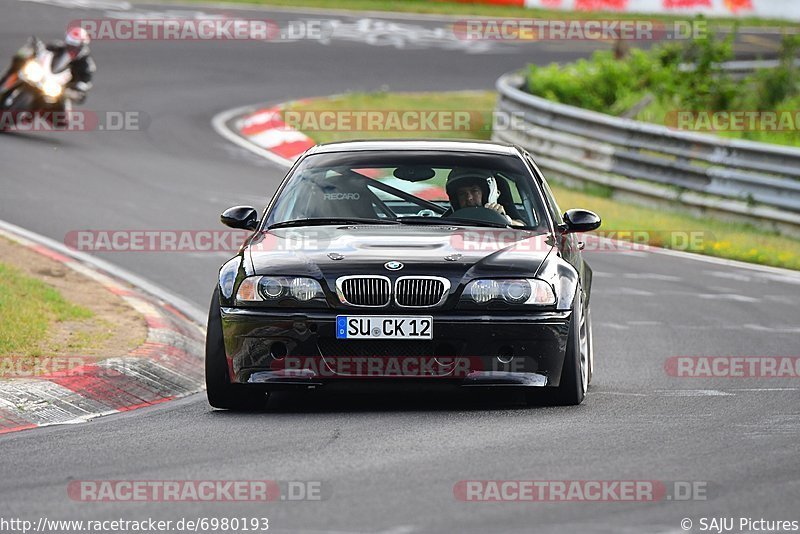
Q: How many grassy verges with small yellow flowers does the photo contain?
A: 1